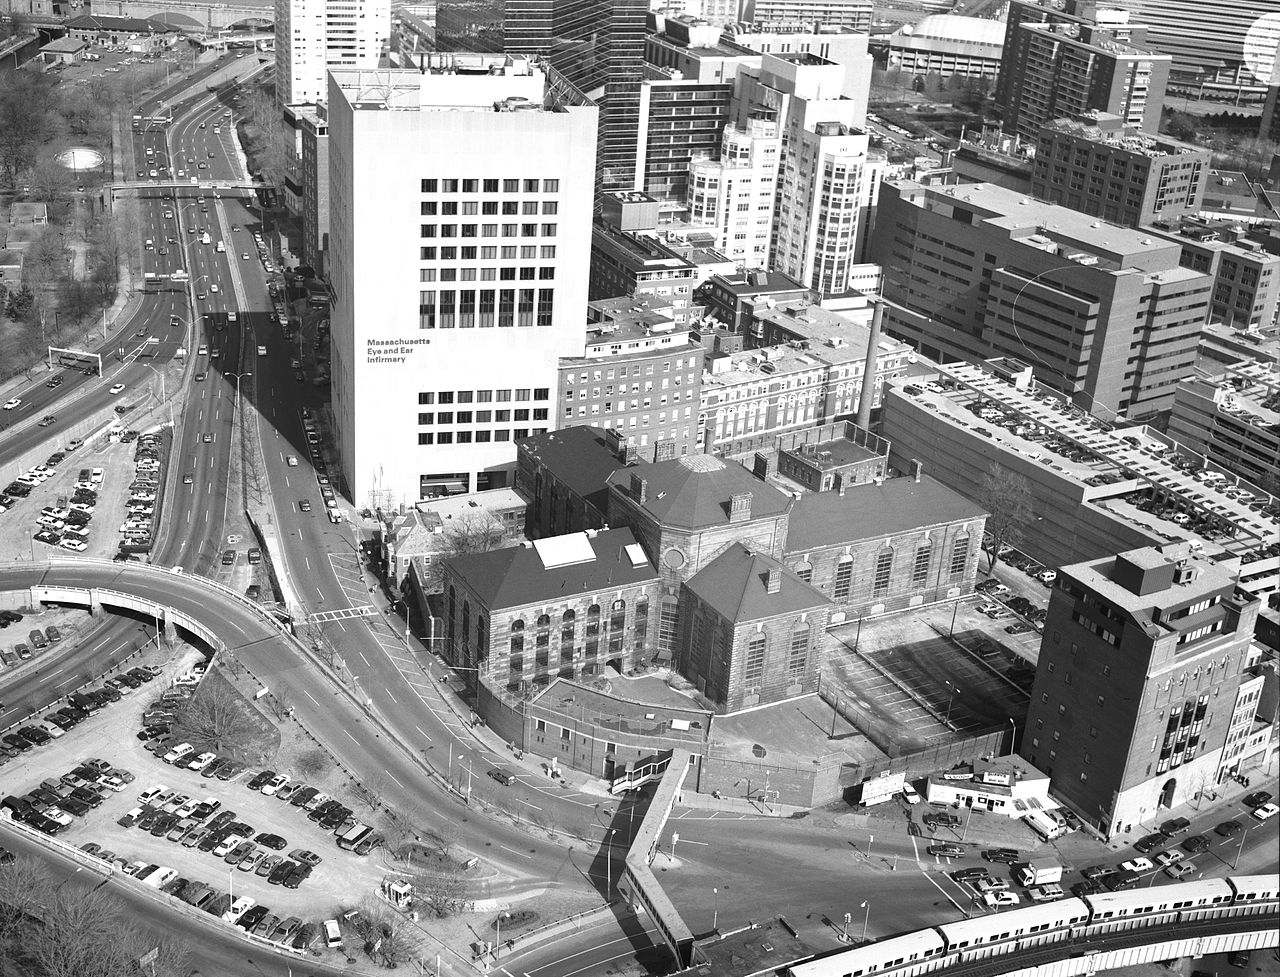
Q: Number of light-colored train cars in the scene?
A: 4